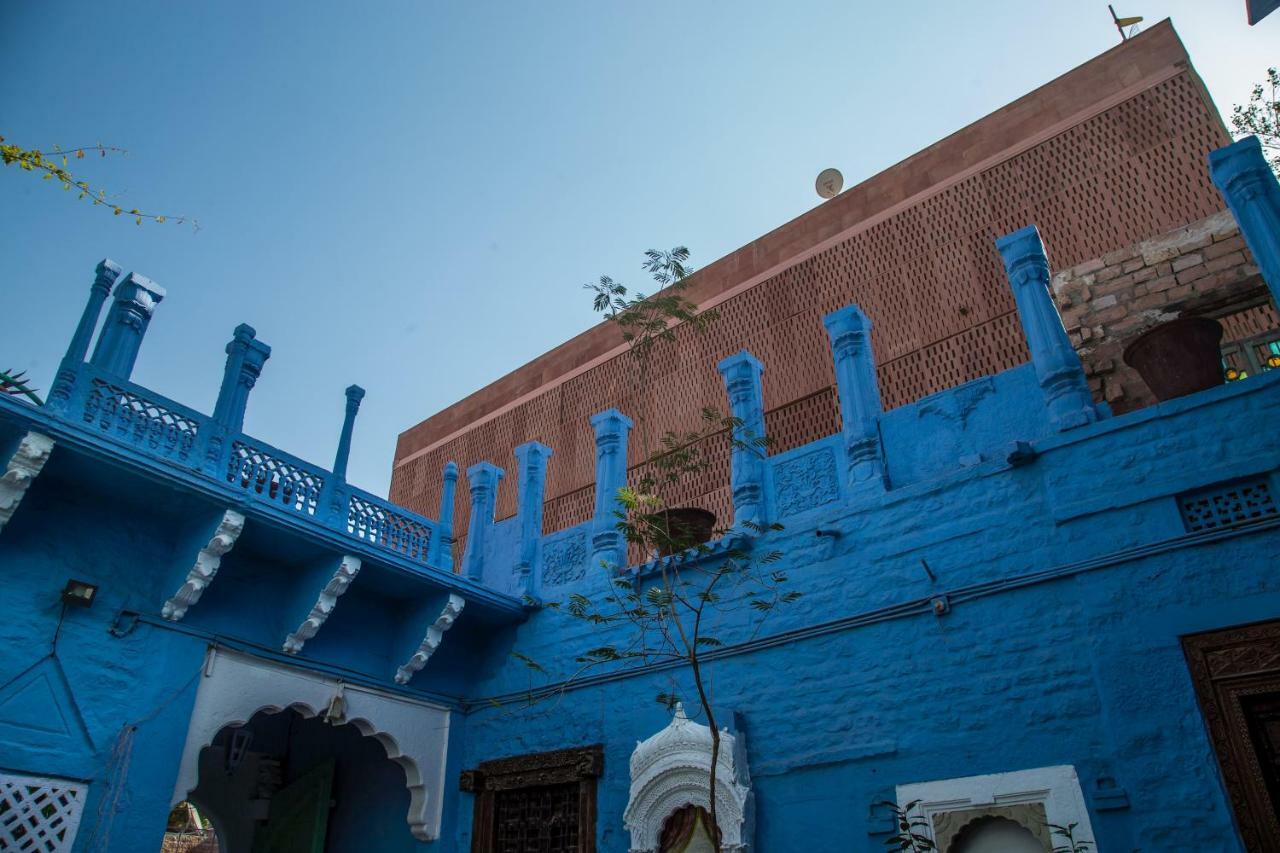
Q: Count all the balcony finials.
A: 13